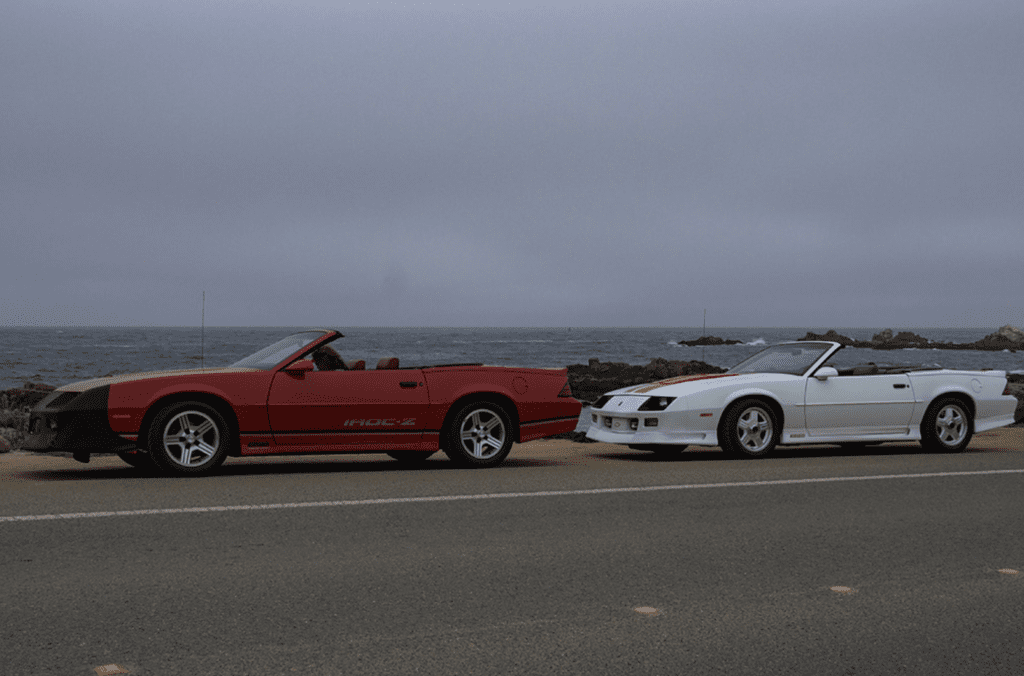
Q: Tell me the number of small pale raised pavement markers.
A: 4